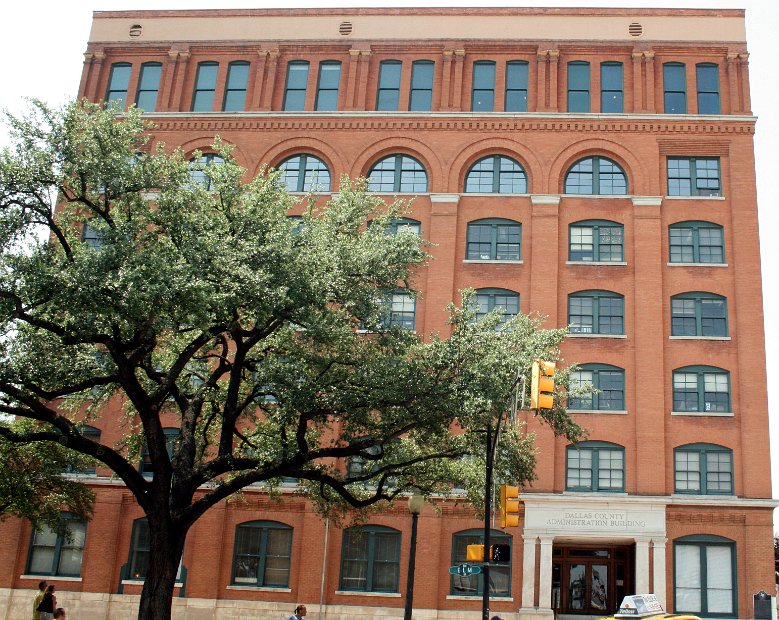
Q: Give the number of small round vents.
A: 3